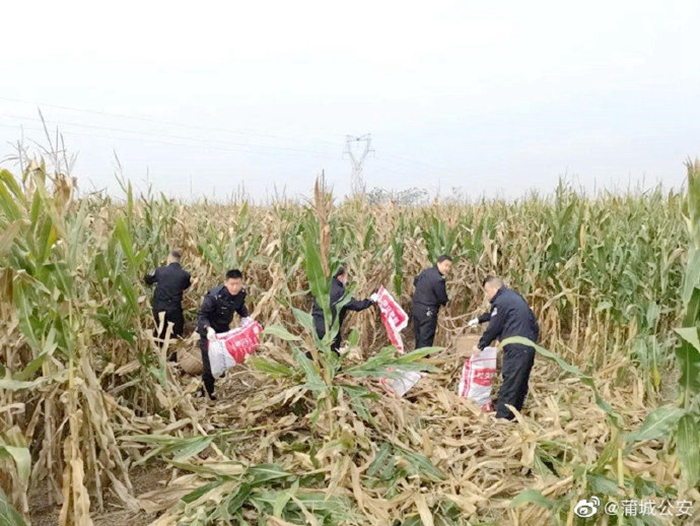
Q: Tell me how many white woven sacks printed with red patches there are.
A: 4